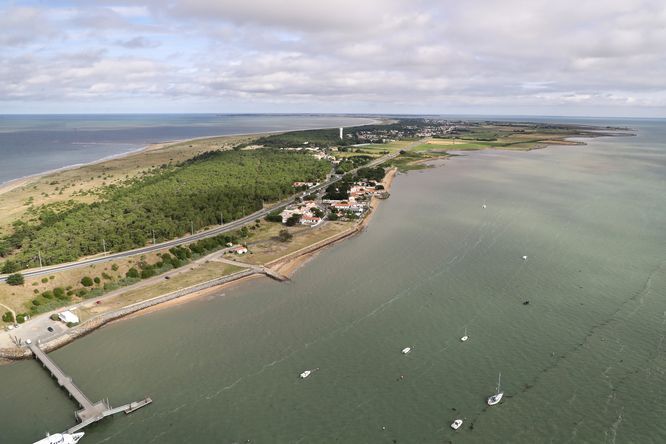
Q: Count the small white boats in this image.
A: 7